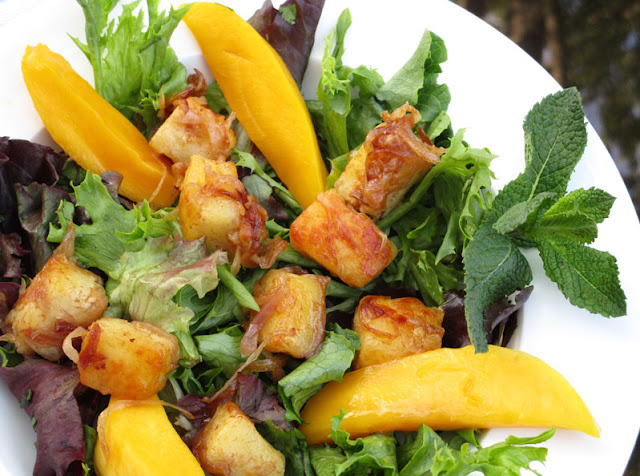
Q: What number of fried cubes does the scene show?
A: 9